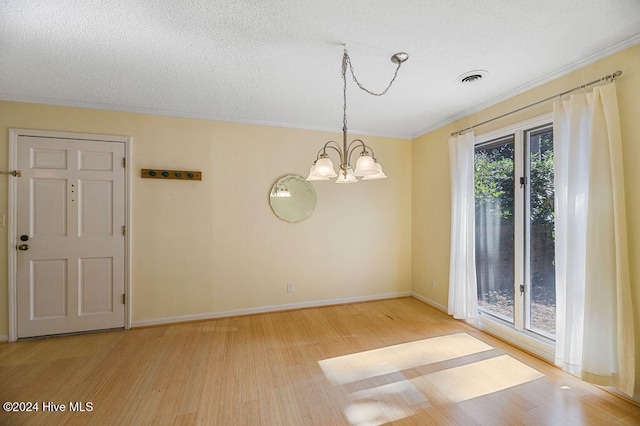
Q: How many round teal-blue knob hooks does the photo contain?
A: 4